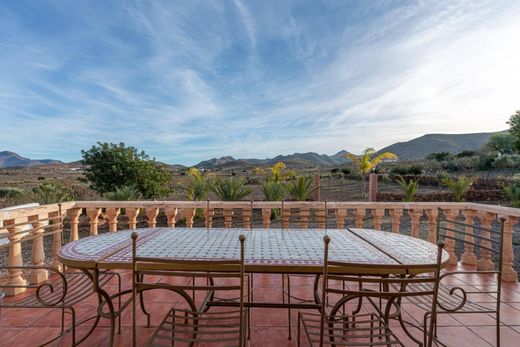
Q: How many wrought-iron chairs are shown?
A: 6